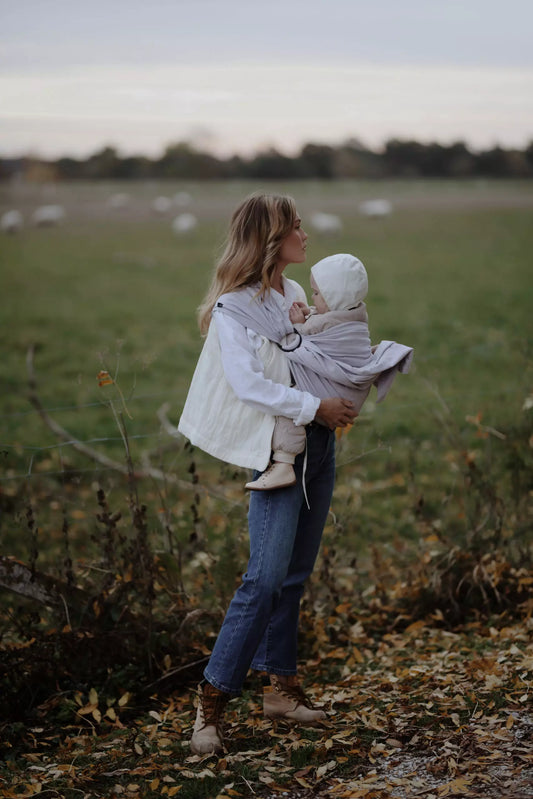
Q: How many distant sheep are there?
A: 8